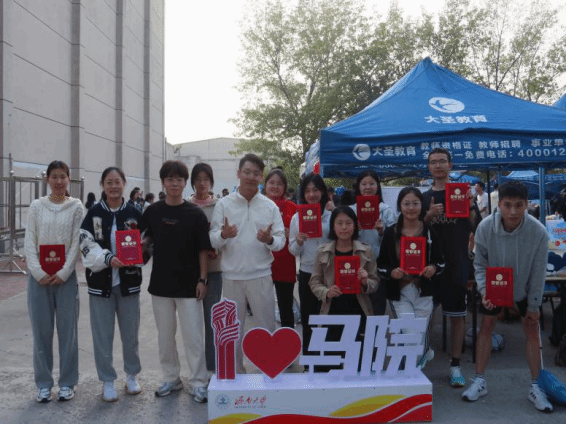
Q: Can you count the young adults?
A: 12